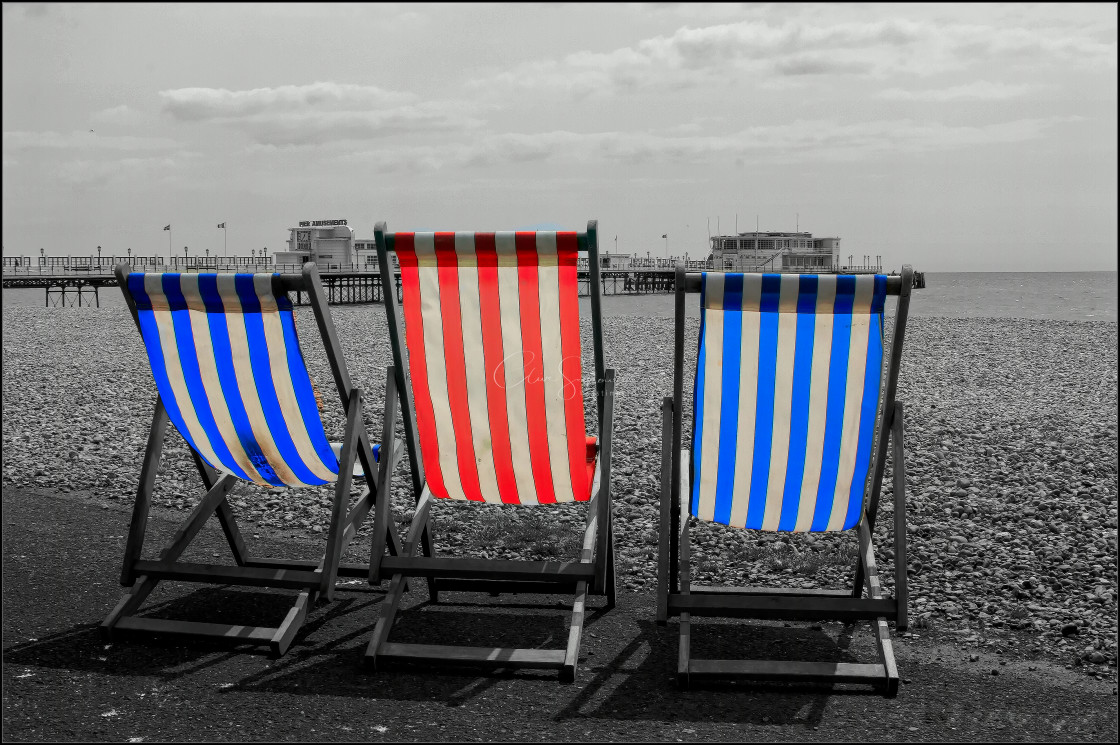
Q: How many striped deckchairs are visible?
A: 3